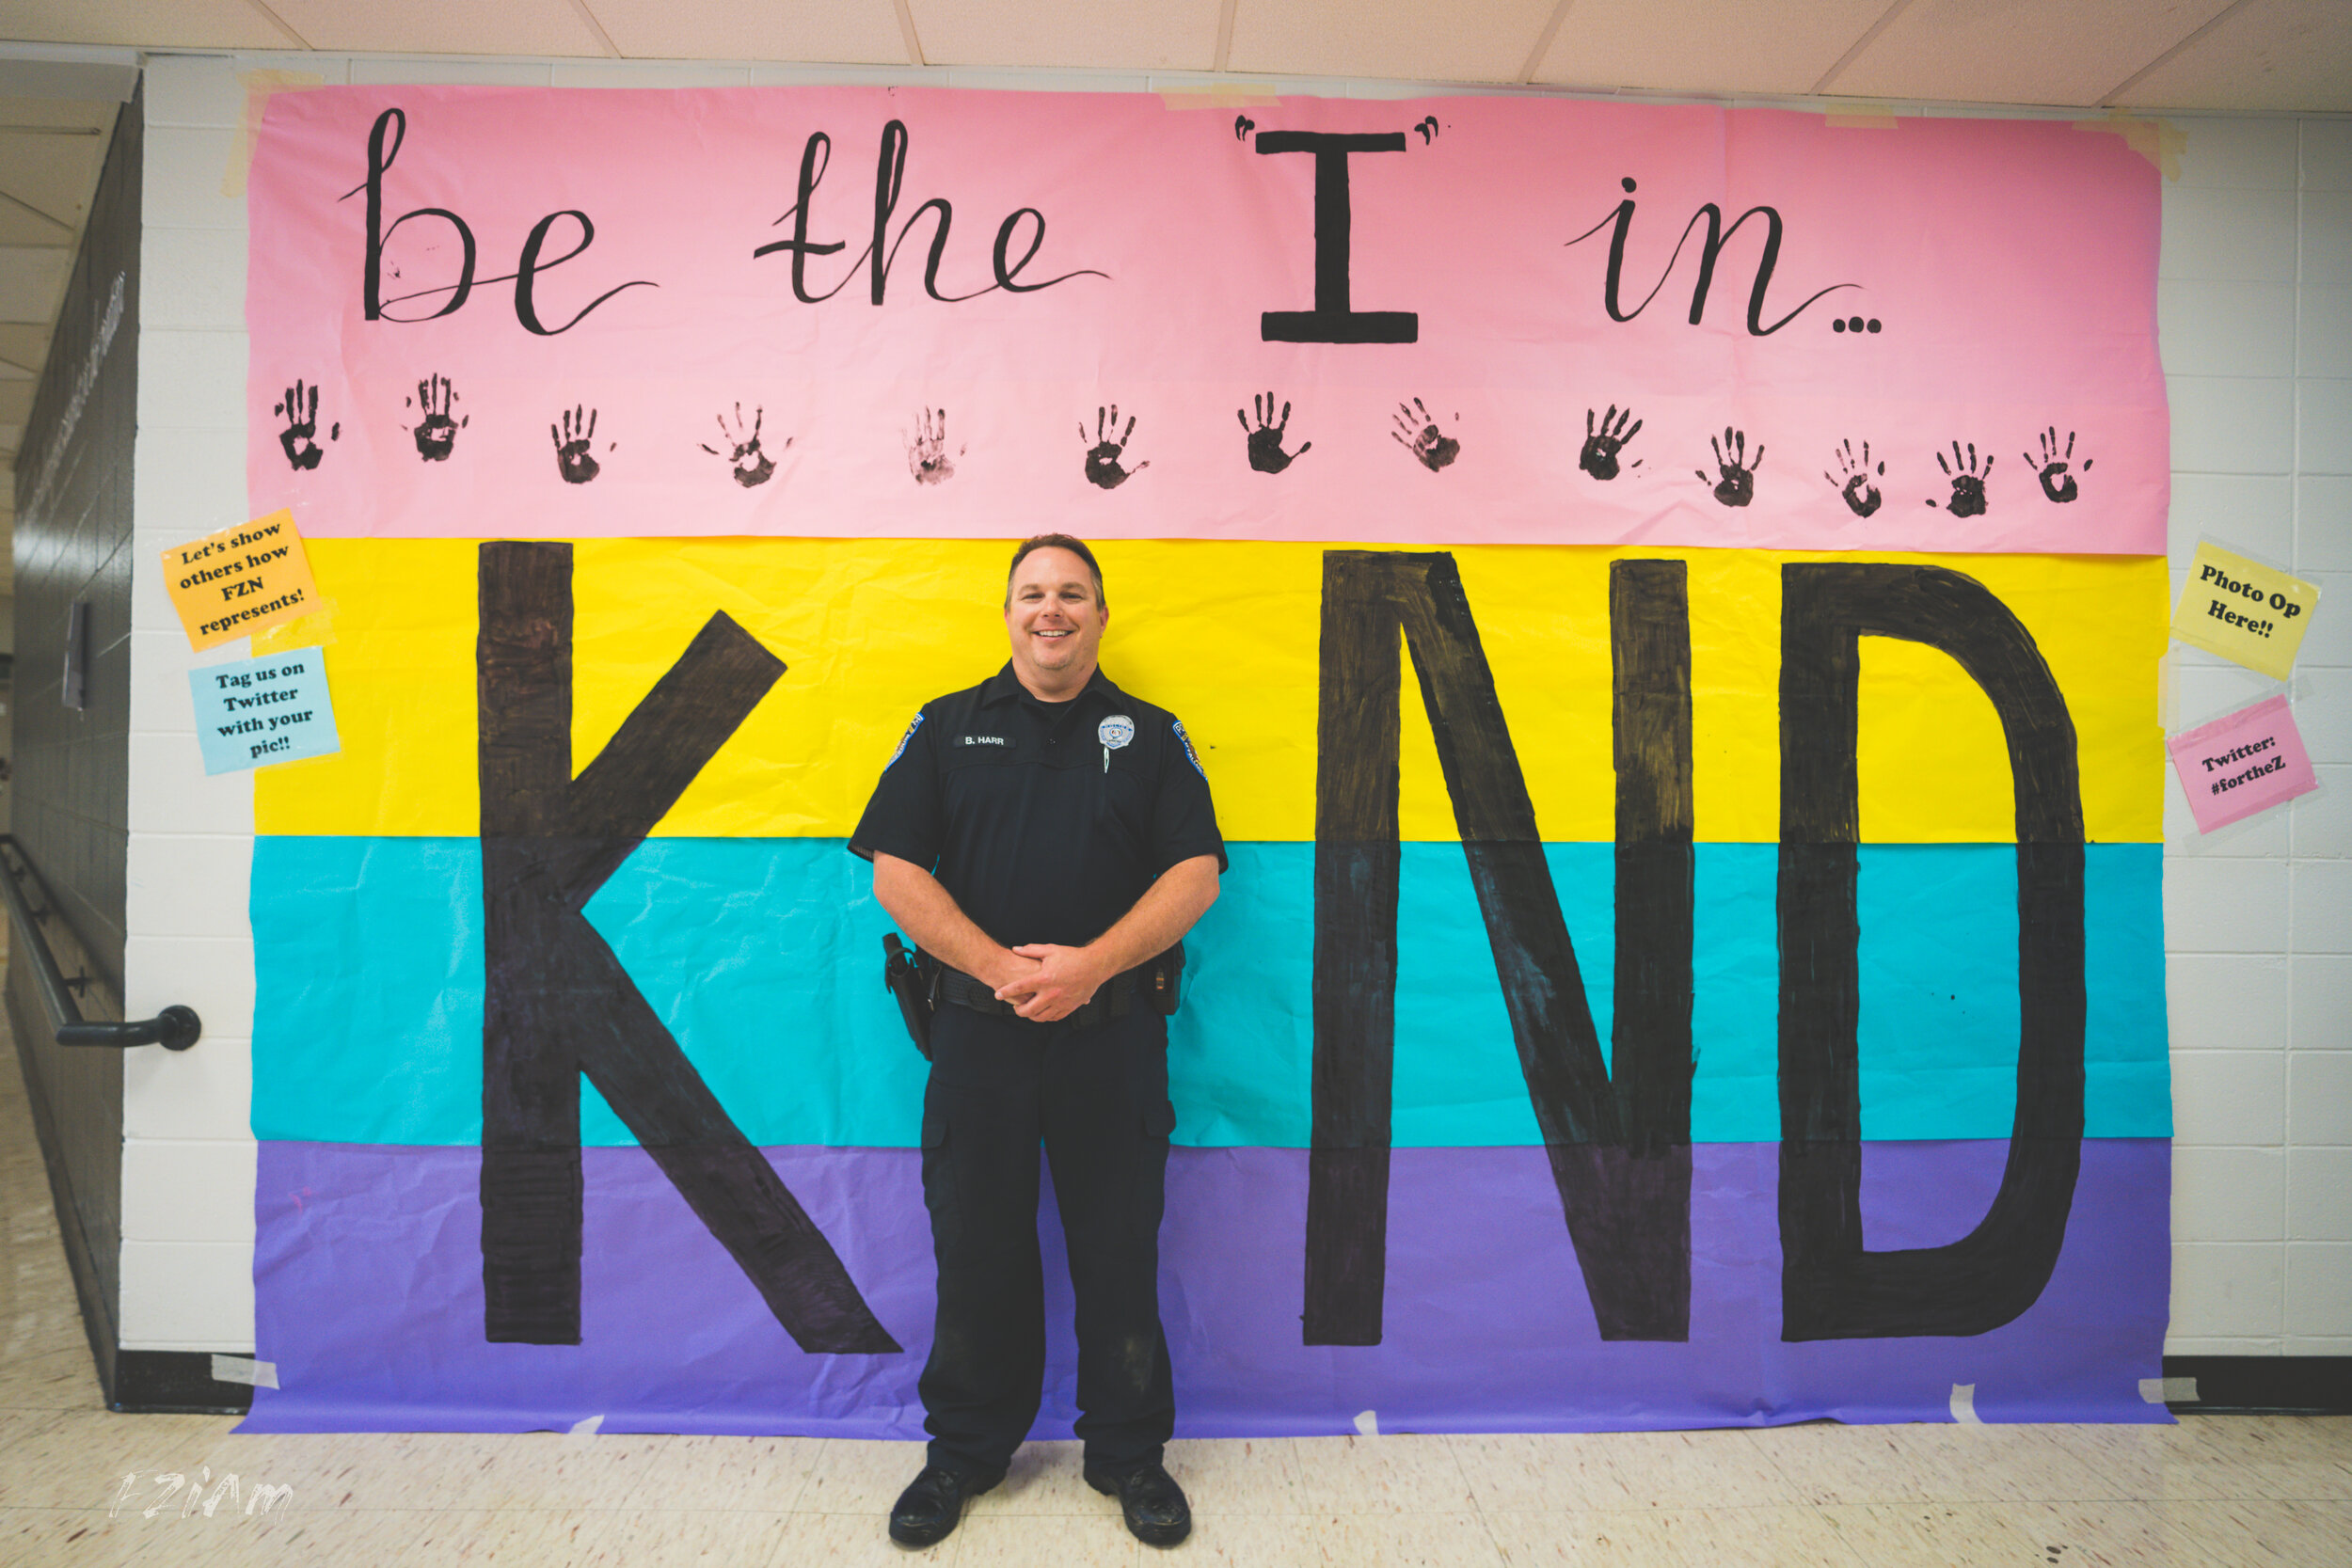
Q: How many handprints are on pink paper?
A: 13